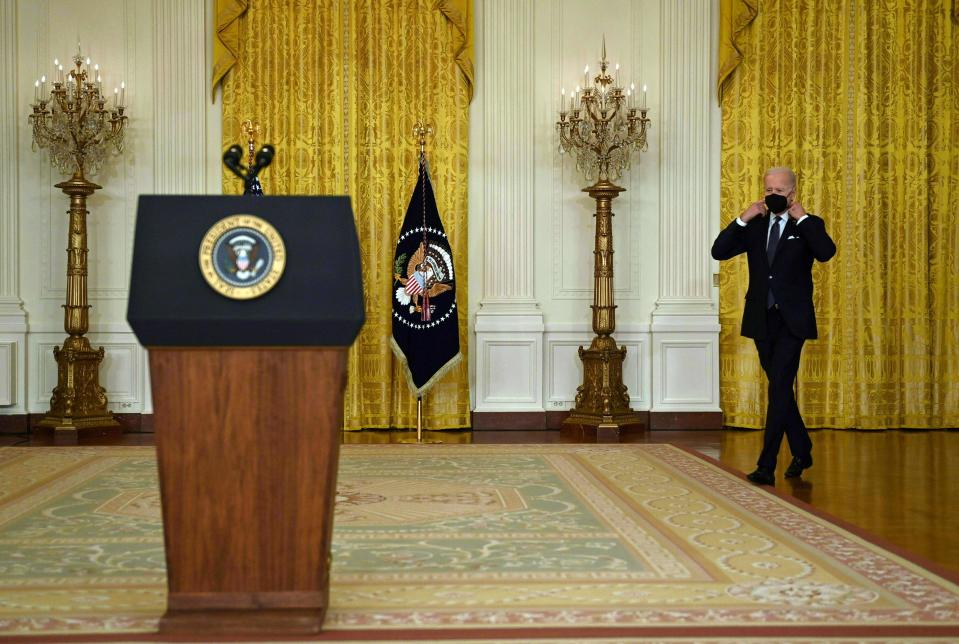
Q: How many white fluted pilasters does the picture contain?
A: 4